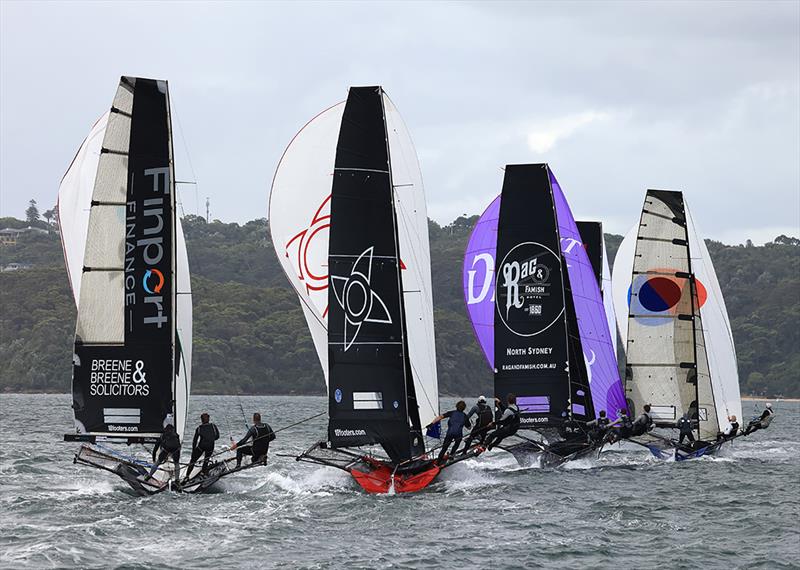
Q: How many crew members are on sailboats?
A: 12